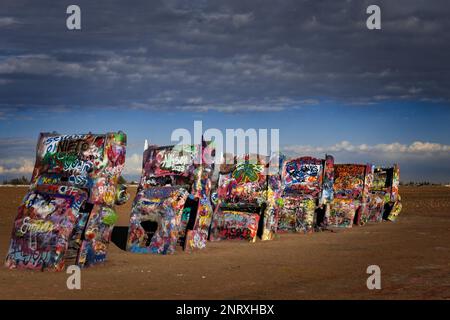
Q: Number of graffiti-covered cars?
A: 6